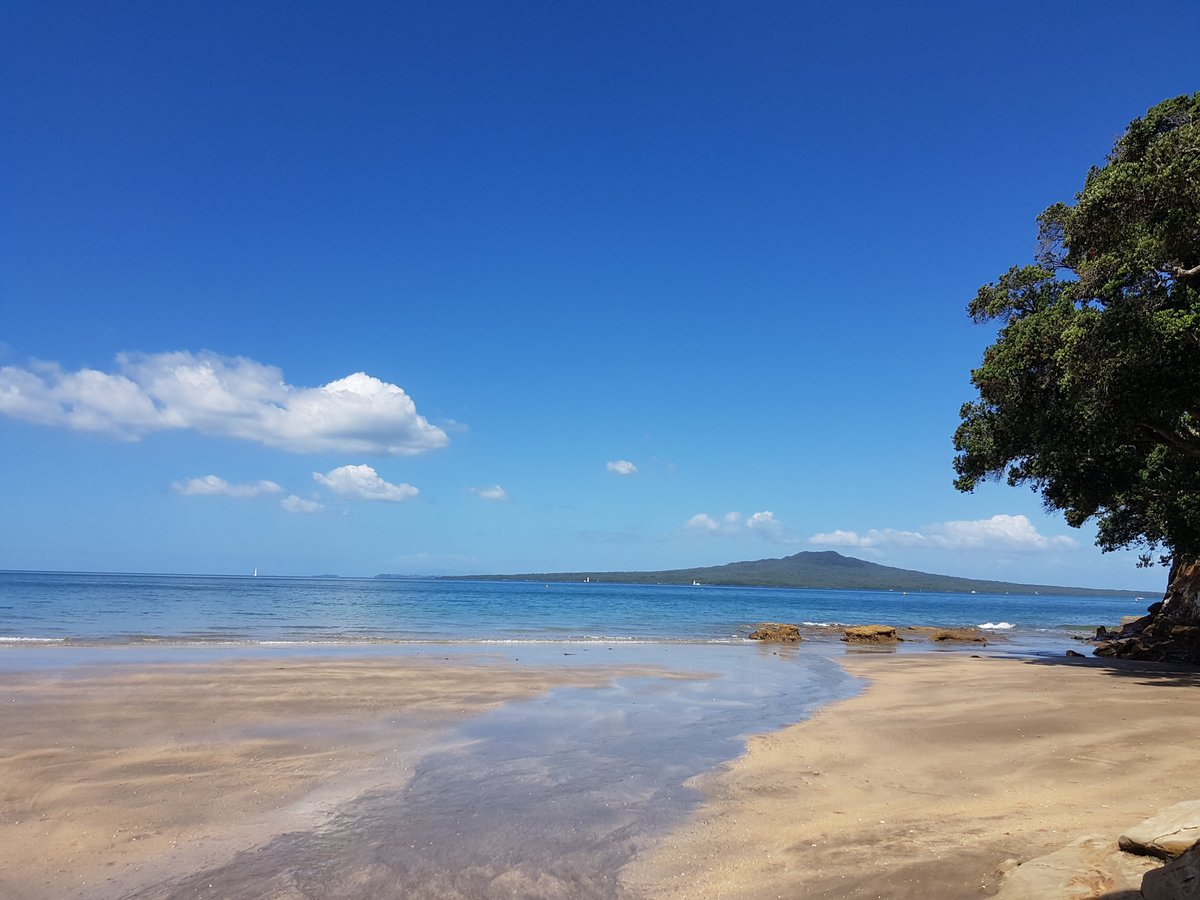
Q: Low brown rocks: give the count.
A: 3